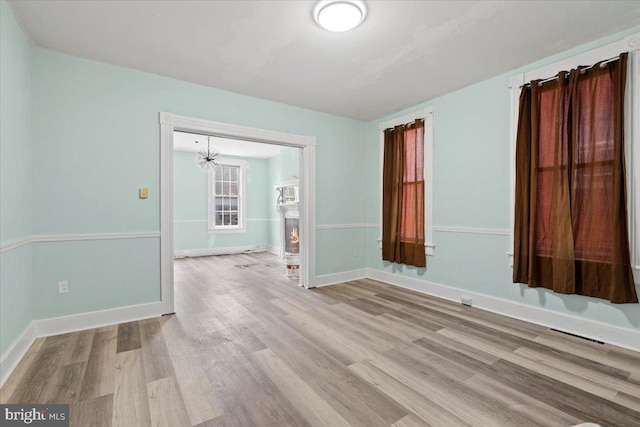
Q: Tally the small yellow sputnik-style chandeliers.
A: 0